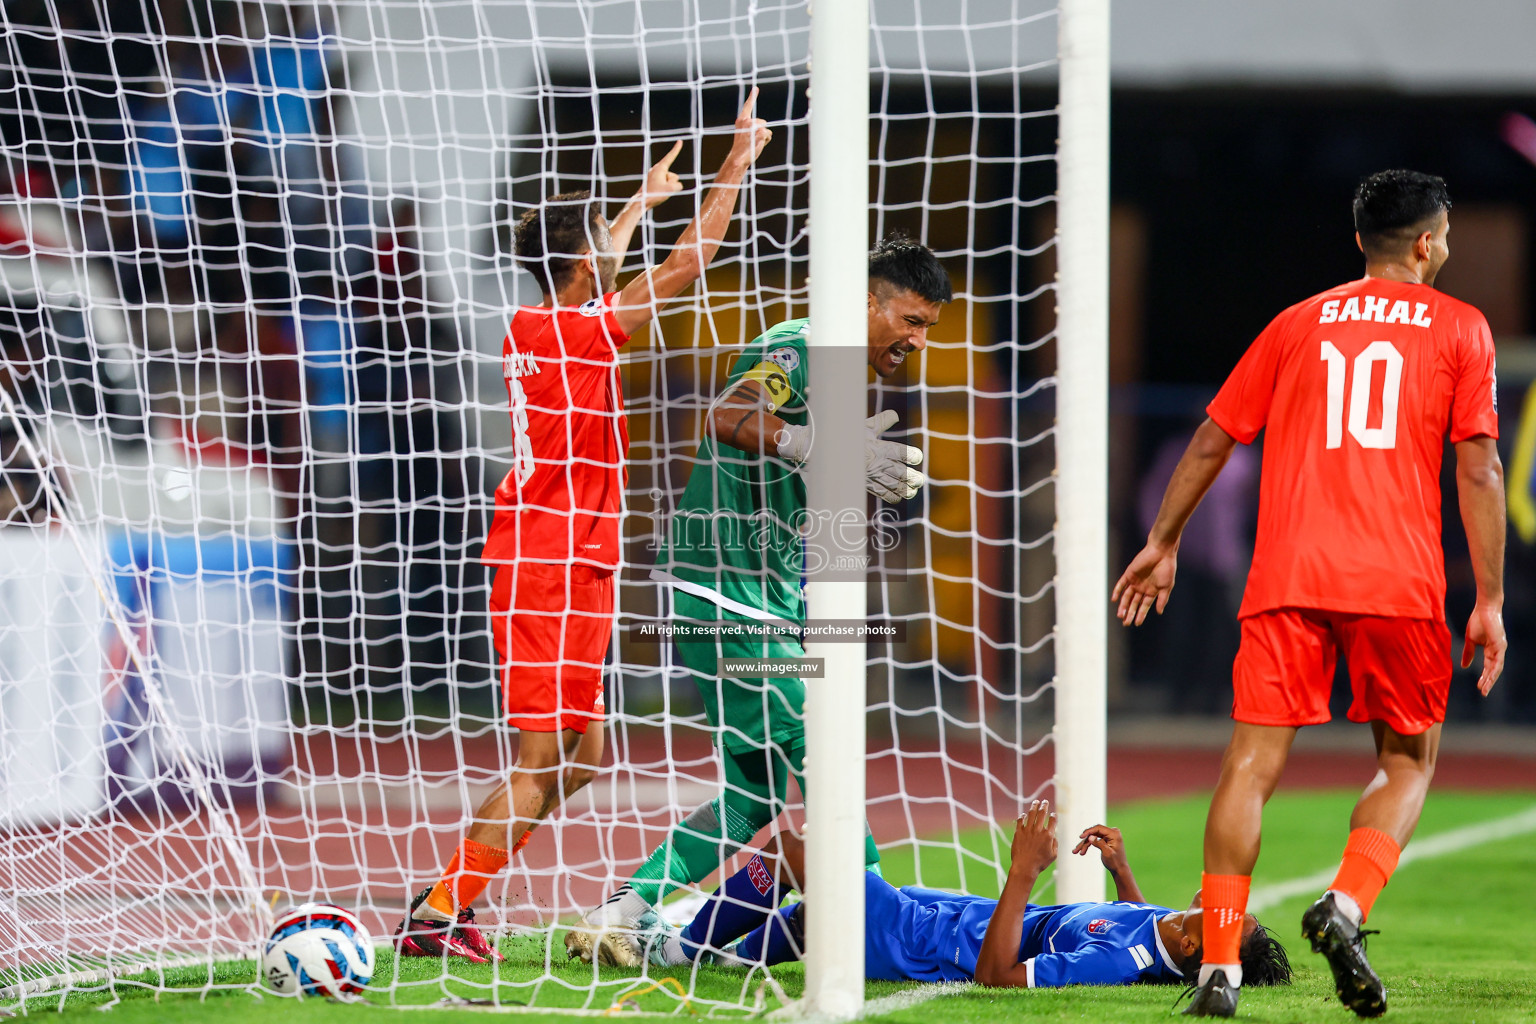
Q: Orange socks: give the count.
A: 4